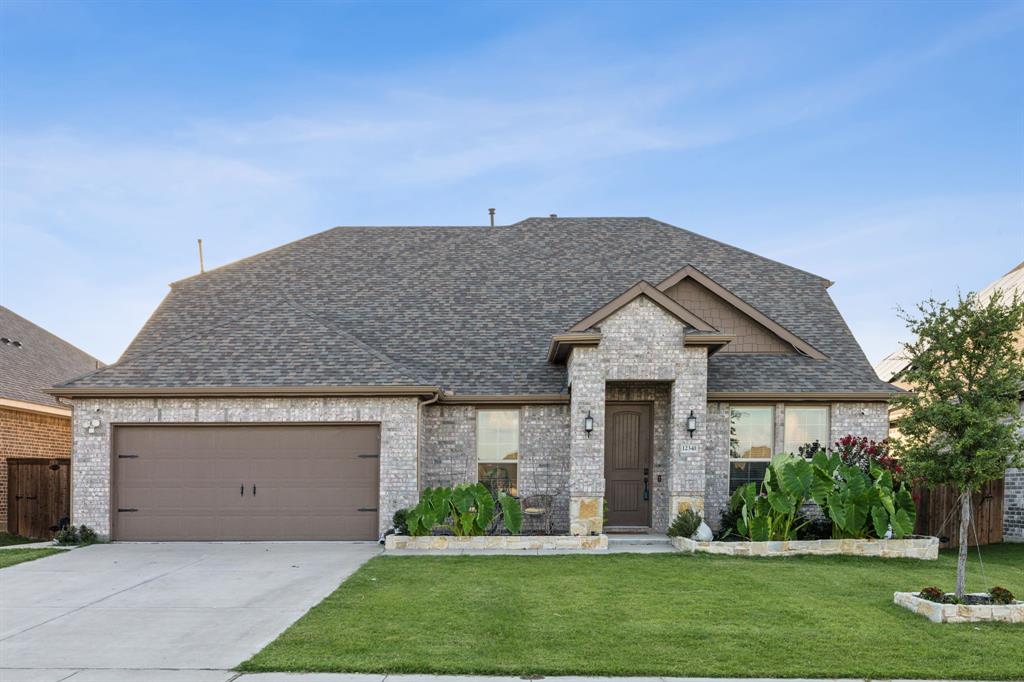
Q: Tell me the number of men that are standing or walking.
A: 0